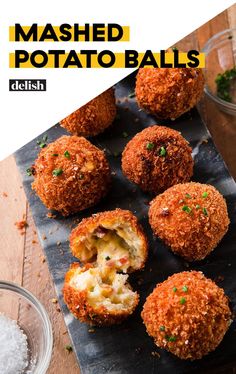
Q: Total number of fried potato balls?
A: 7